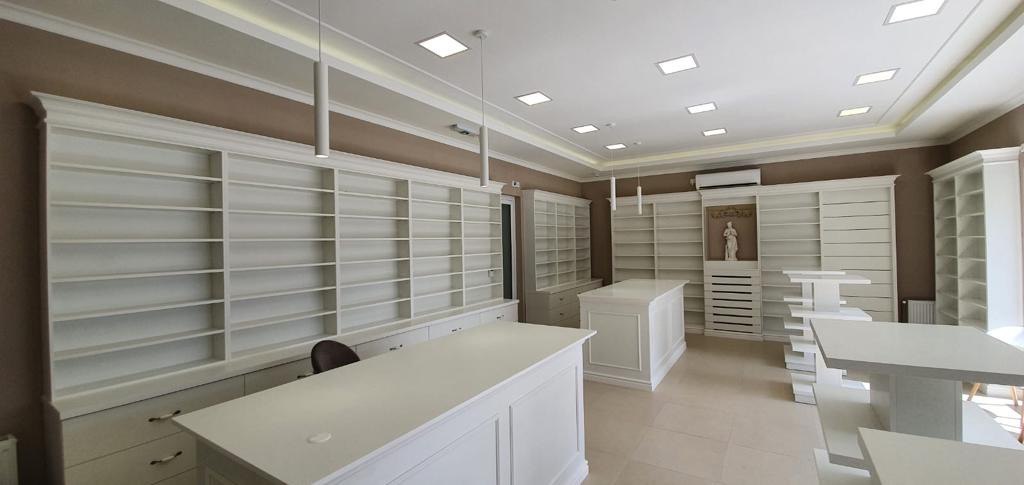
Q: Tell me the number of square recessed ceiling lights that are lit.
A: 10